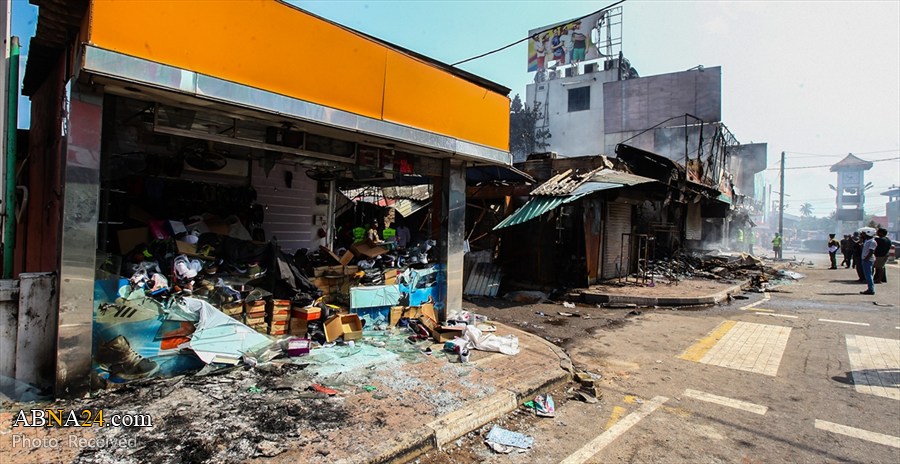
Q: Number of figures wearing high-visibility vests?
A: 5